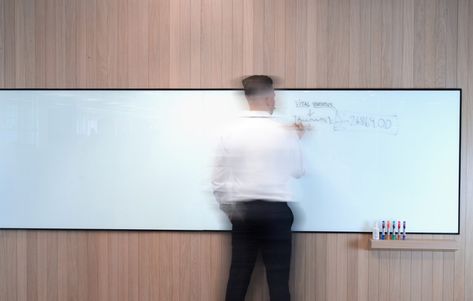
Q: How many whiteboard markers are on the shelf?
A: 5